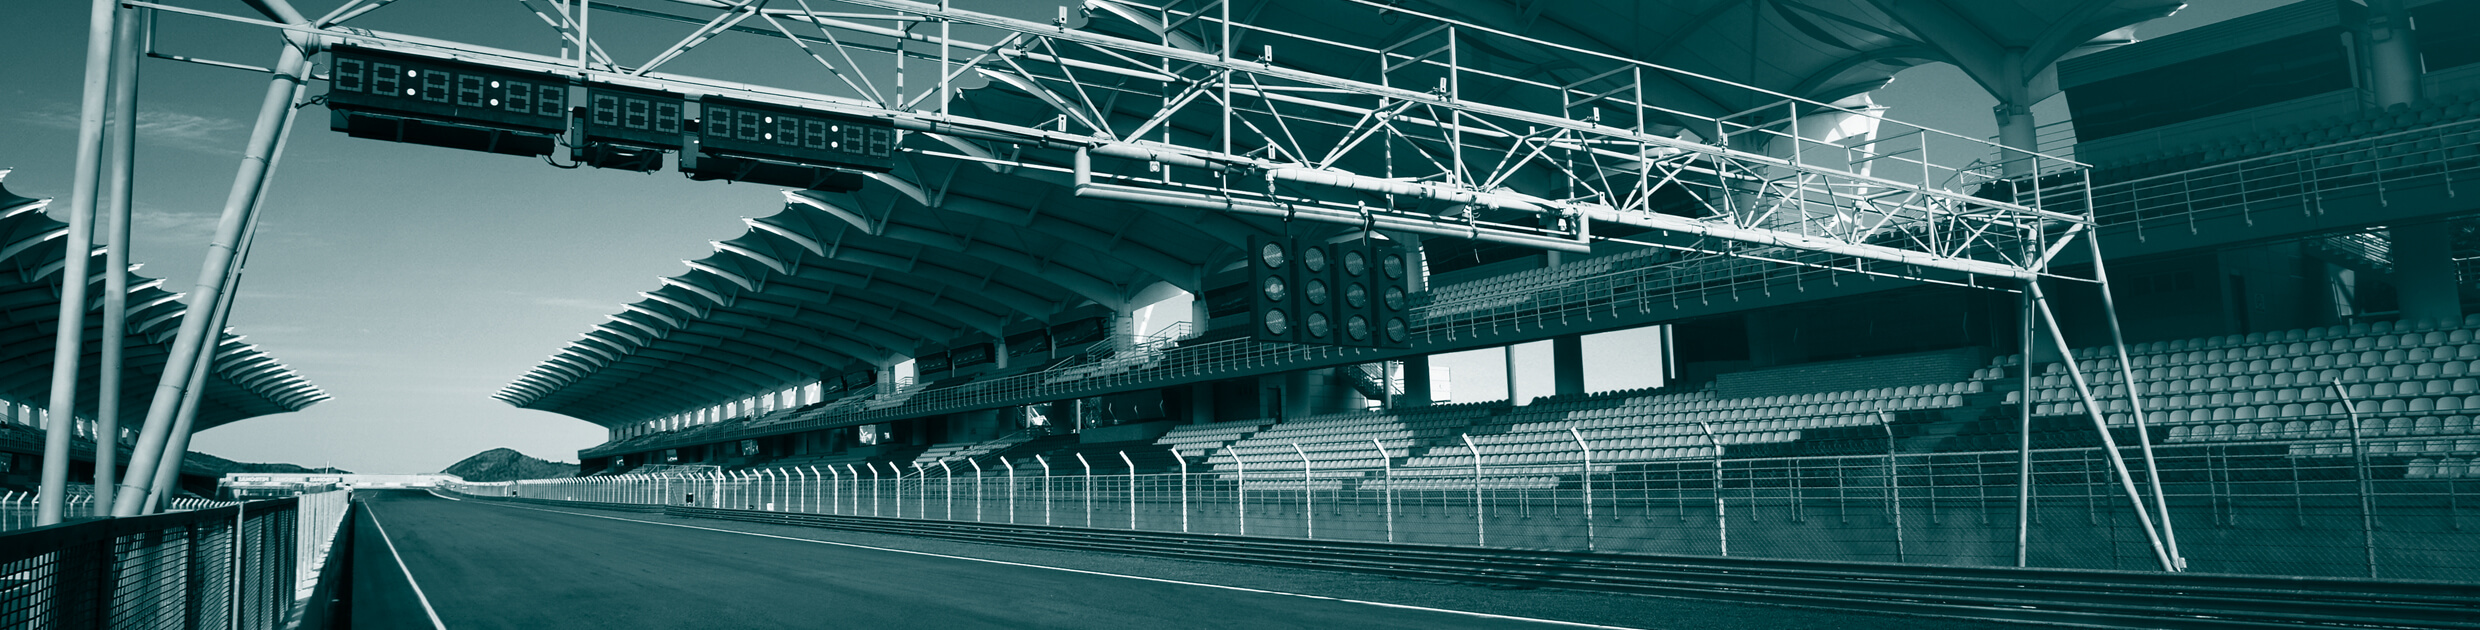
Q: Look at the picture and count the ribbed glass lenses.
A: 12